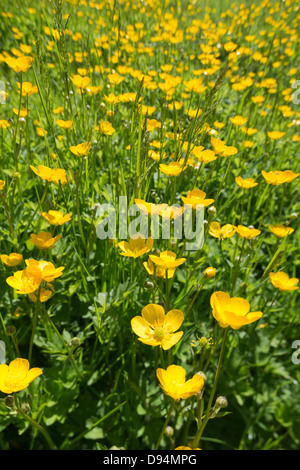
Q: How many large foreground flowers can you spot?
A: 4